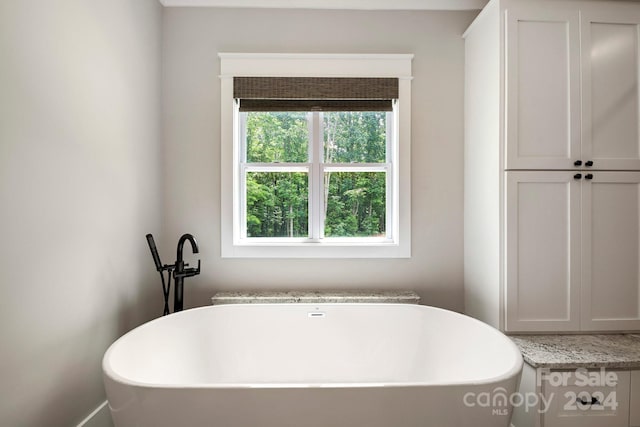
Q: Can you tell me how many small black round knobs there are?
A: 4